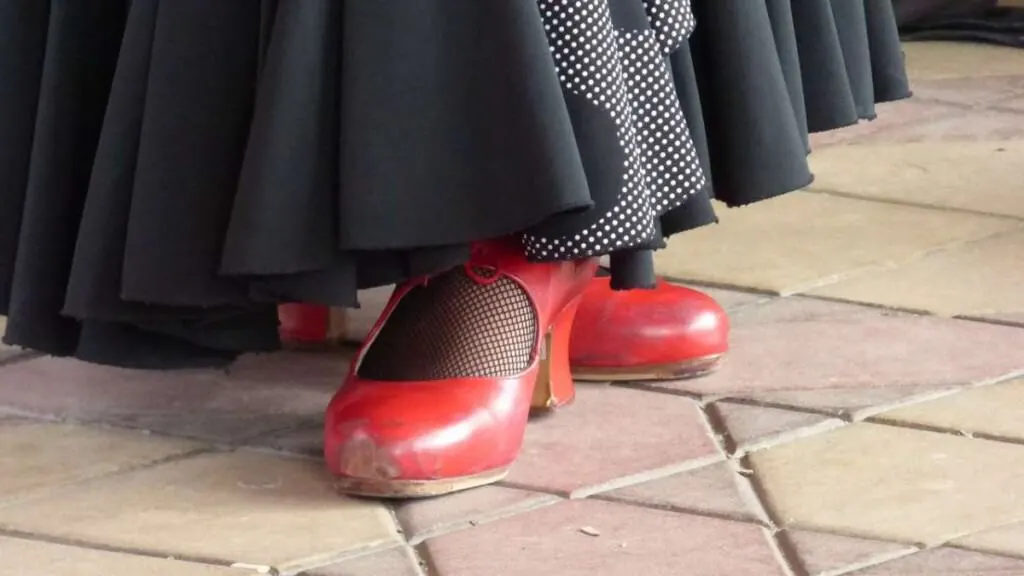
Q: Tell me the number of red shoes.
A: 2